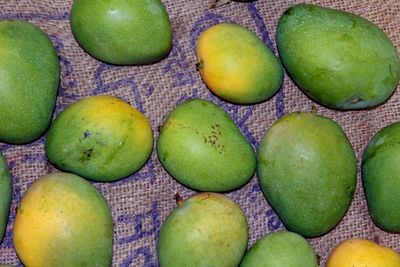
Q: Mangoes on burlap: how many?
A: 13